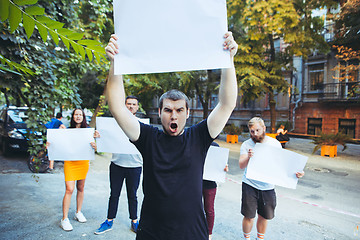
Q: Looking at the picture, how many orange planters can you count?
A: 2